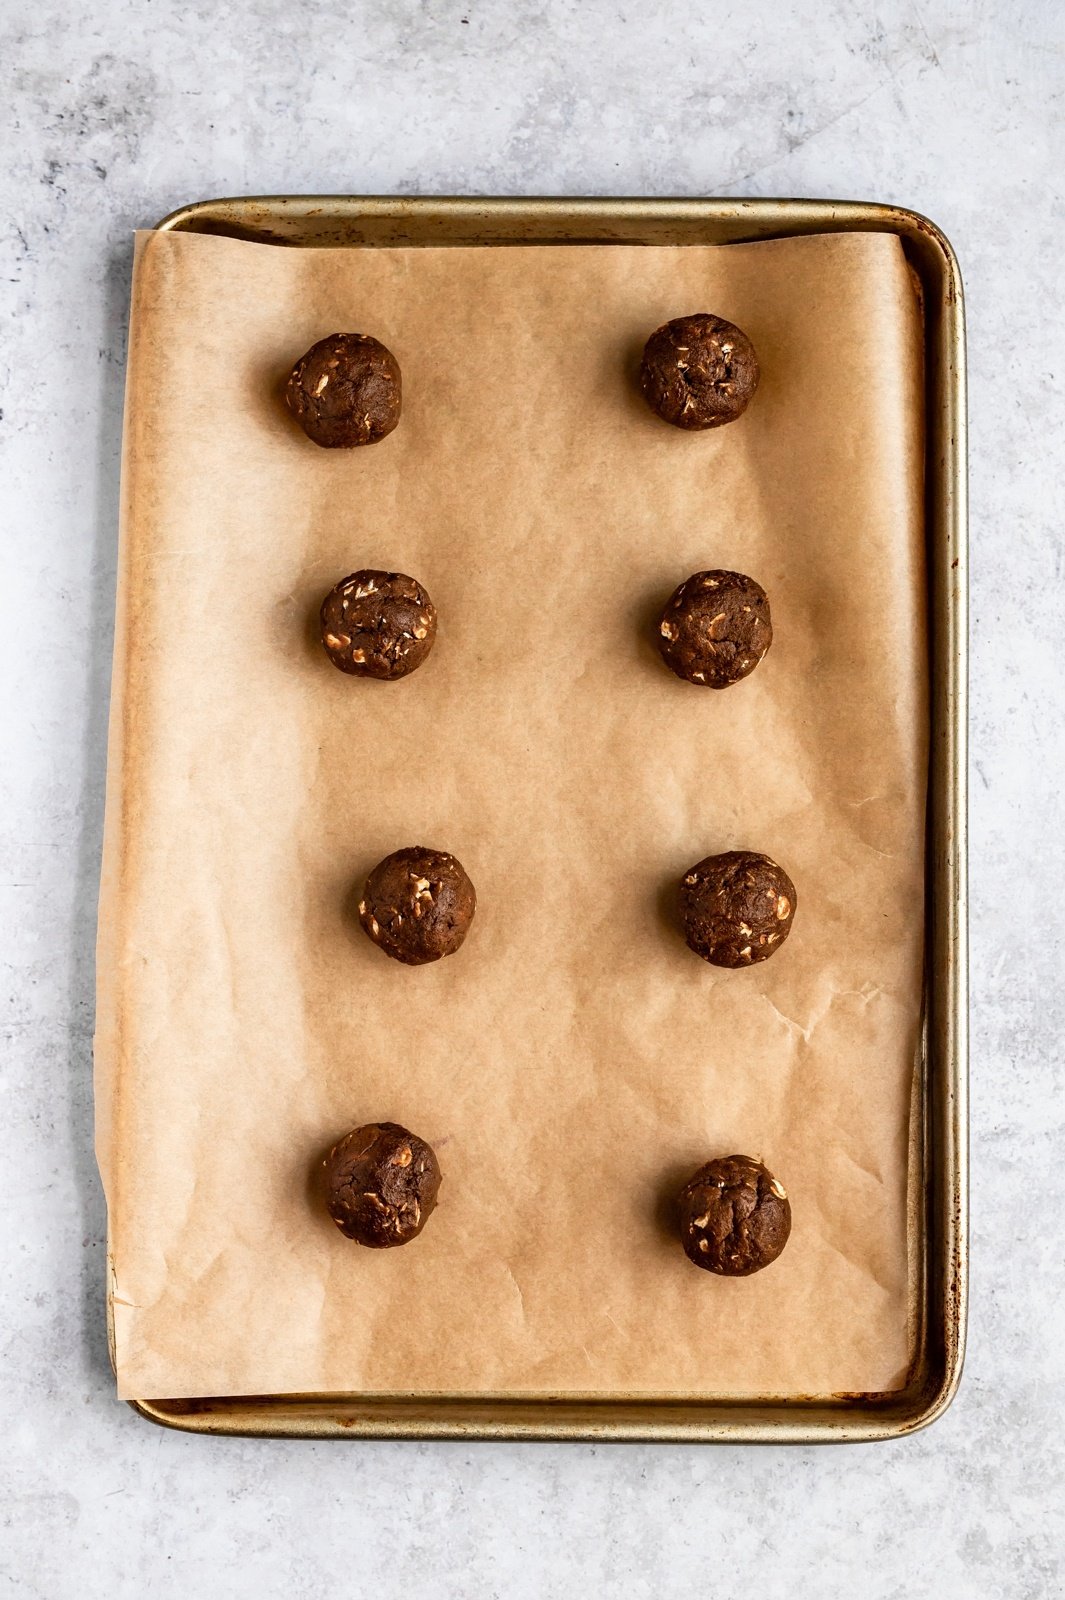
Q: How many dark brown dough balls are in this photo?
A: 8